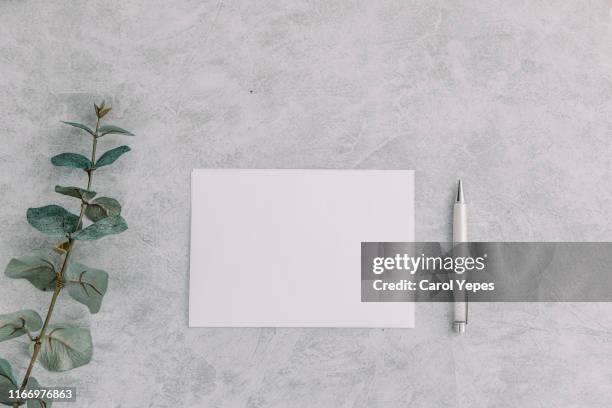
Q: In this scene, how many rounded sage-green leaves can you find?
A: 14